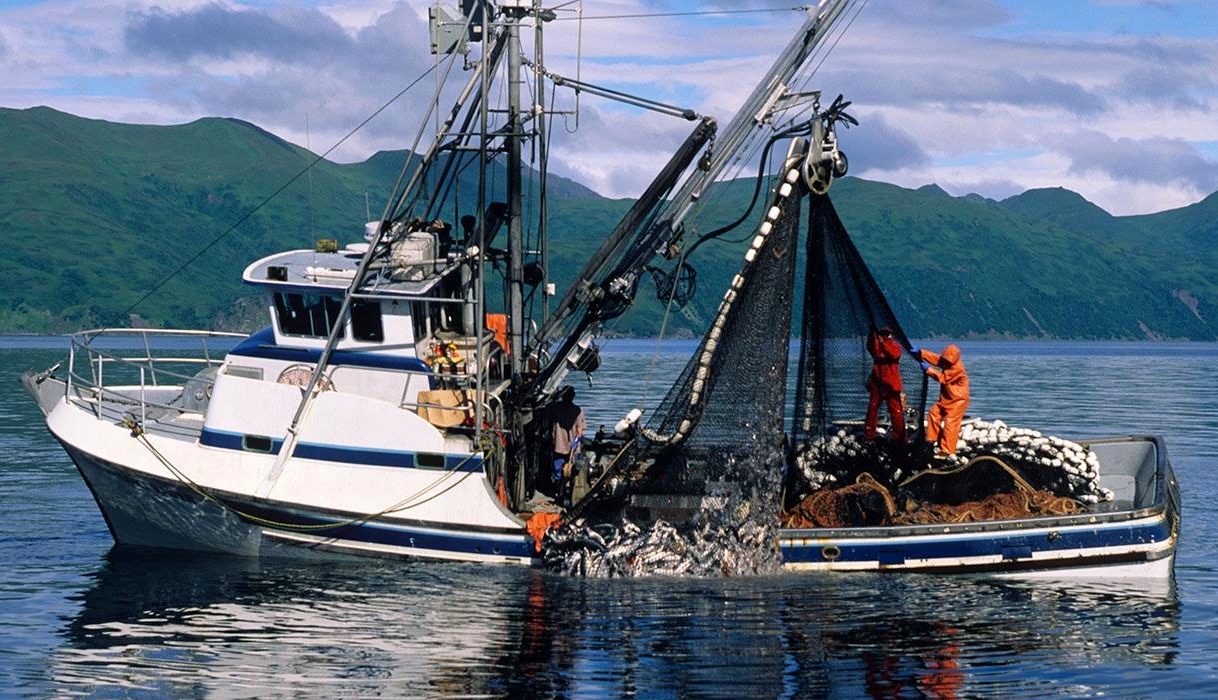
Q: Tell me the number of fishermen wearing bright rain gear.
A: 2